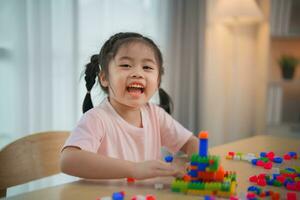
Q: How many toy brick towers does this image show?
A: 1